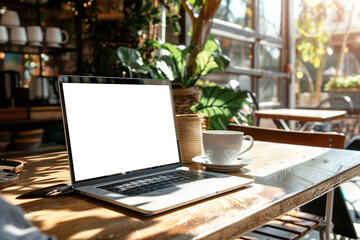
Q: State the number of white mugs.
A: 6